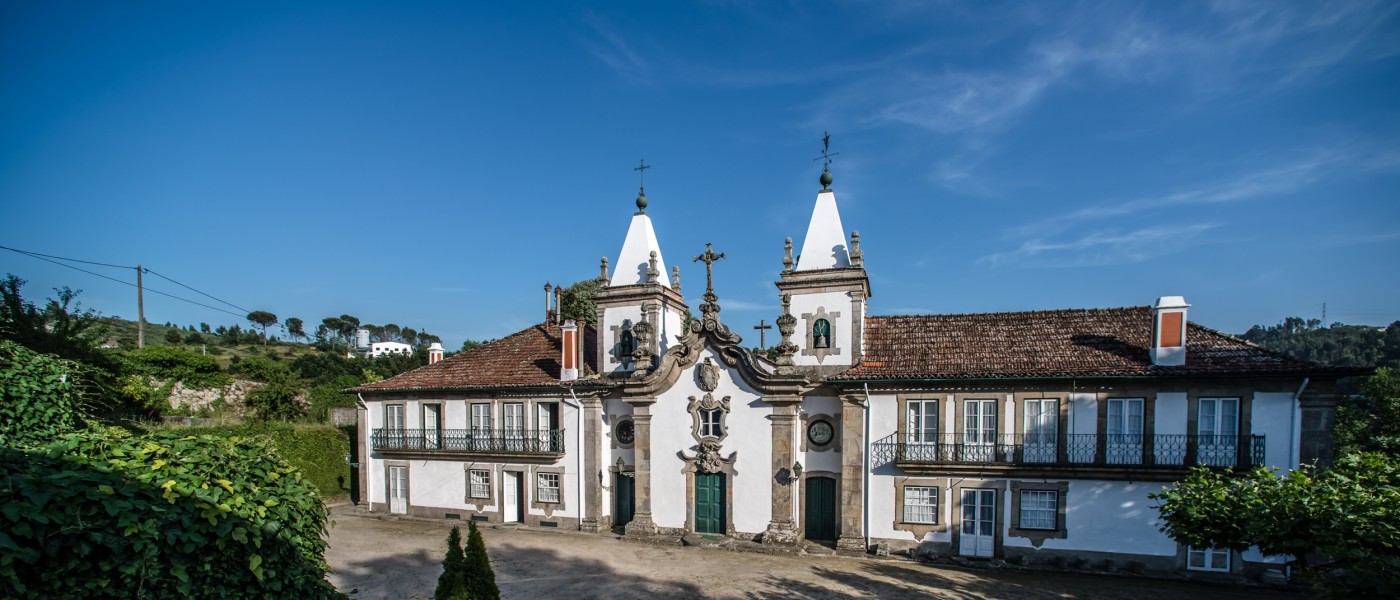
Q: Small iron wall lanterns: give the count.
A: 2